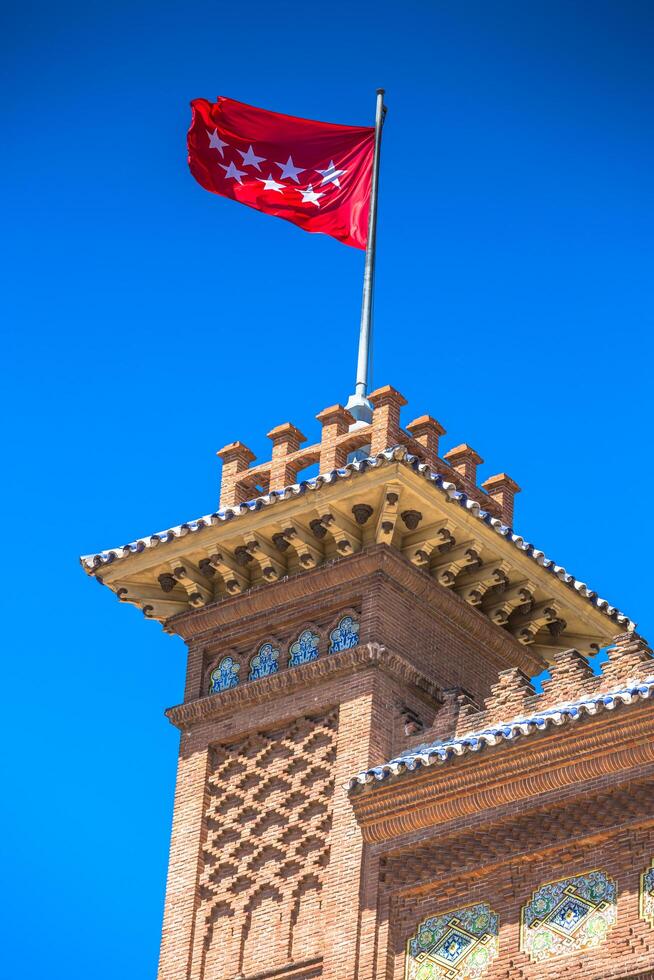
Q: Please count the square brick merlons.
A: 7